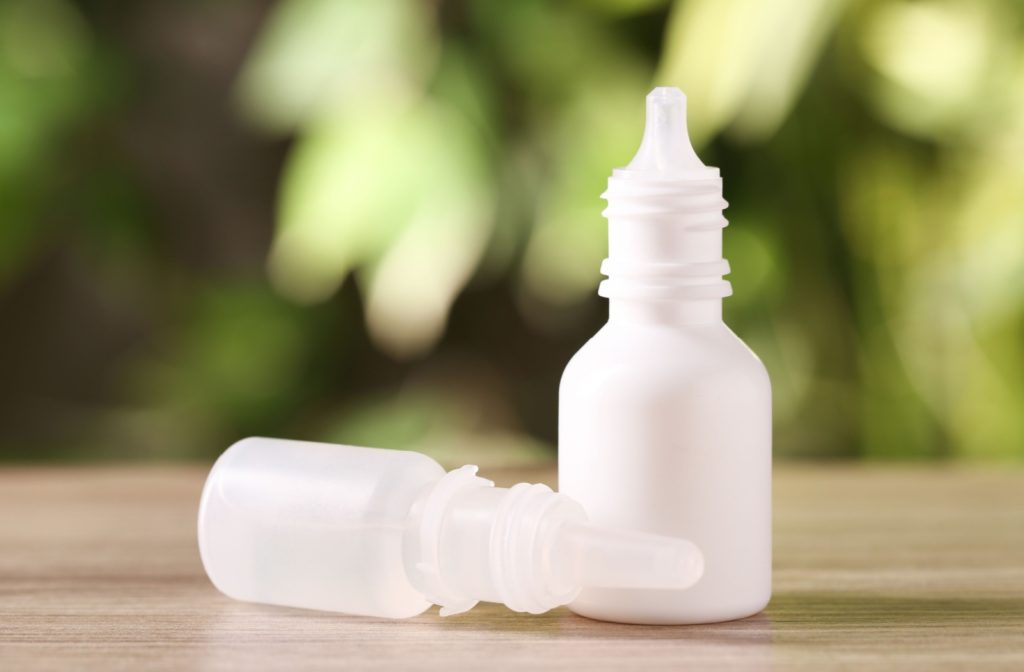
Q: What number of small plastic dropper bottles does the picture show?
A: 2